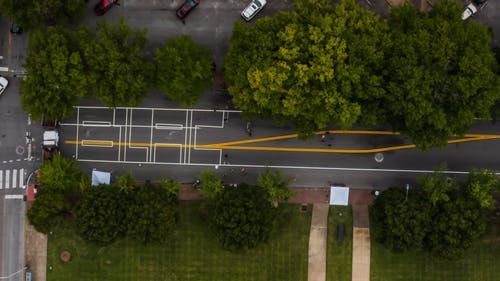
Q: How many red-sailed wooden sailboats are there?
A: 0